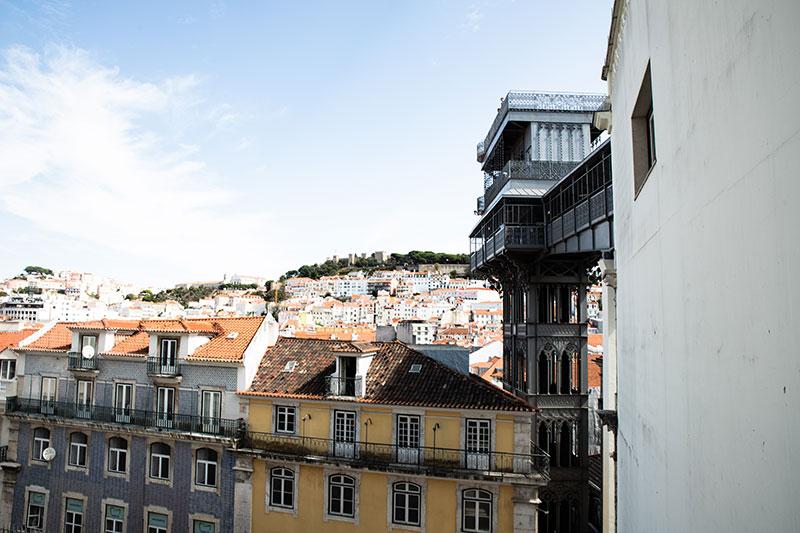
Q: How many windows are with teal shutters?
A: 5